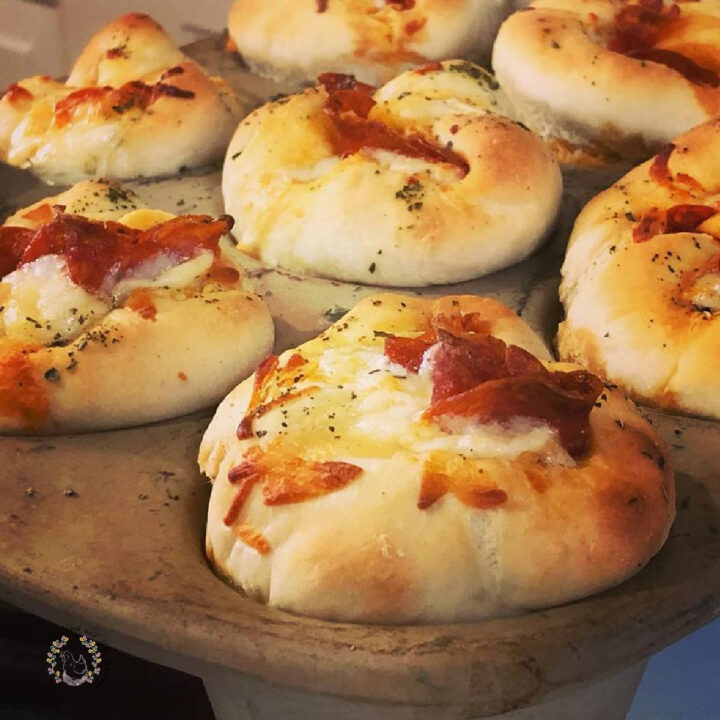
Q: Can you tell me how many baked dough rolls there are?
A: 7